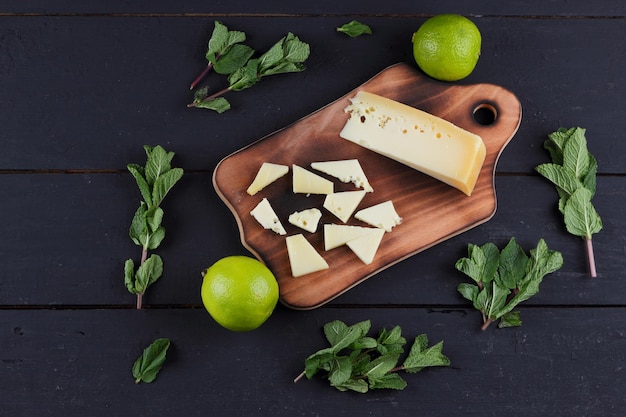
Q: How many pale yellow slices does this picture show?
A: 10